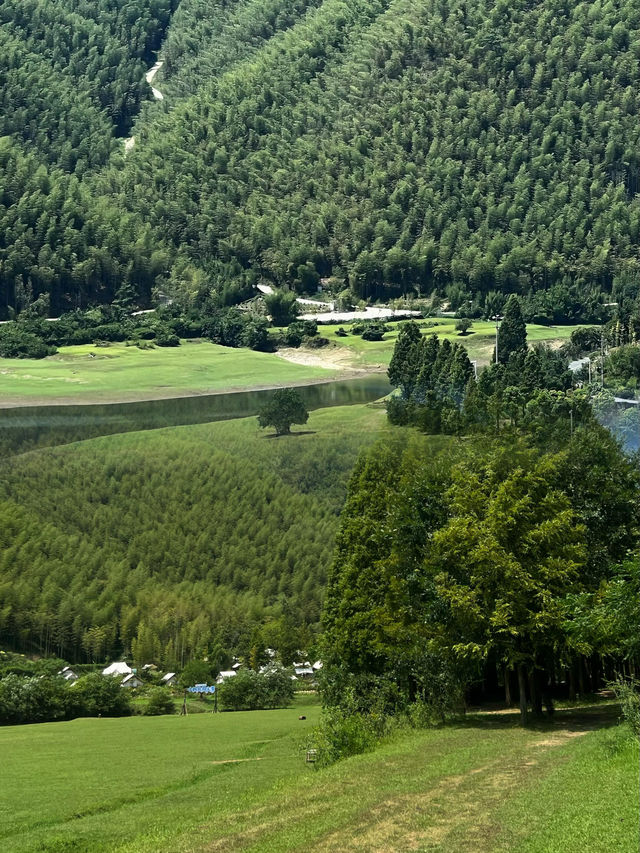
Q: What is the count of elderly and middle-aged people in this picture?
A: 0